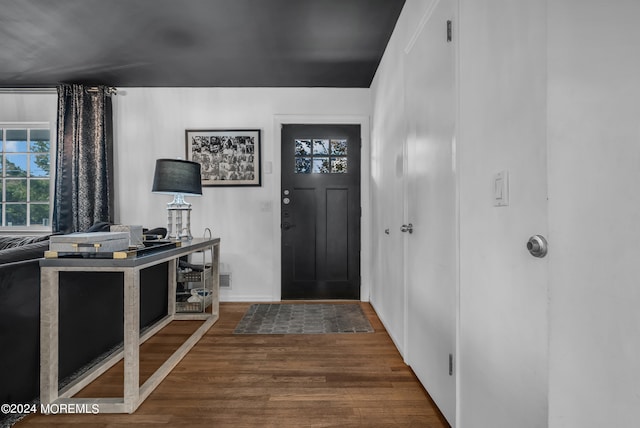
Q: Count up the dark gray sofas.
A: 1